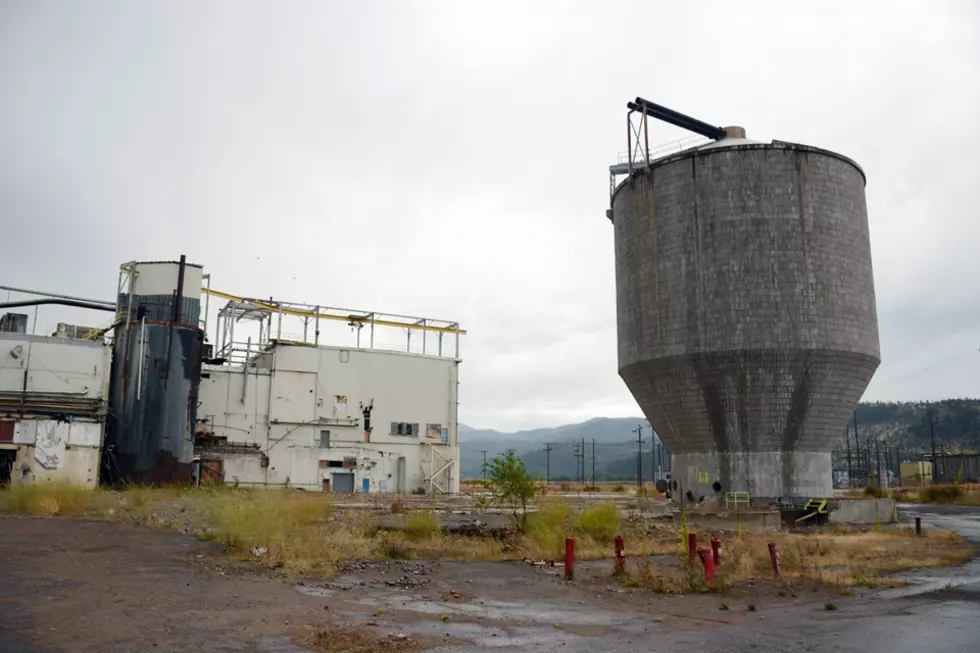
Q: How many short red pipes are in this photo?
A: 6